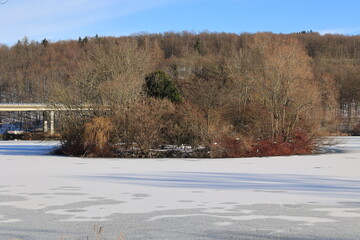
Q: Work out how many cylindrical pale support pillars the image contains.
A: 2